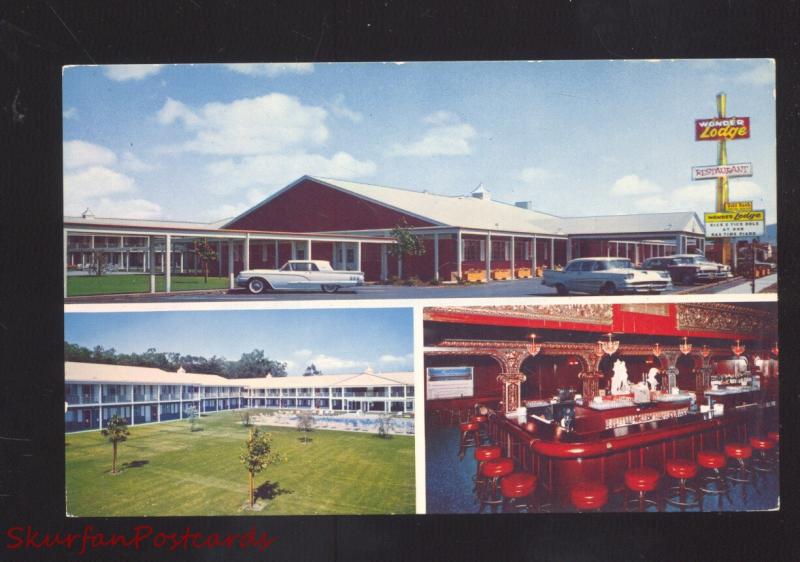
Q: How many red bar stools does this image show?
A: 12